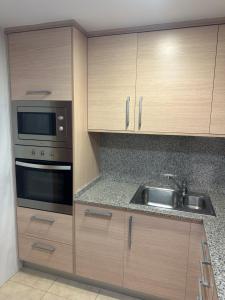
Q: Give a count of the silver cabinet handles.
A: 10